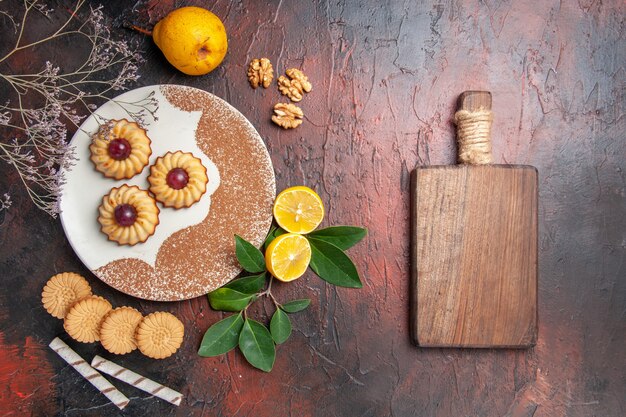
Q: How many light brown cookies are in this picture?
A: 4